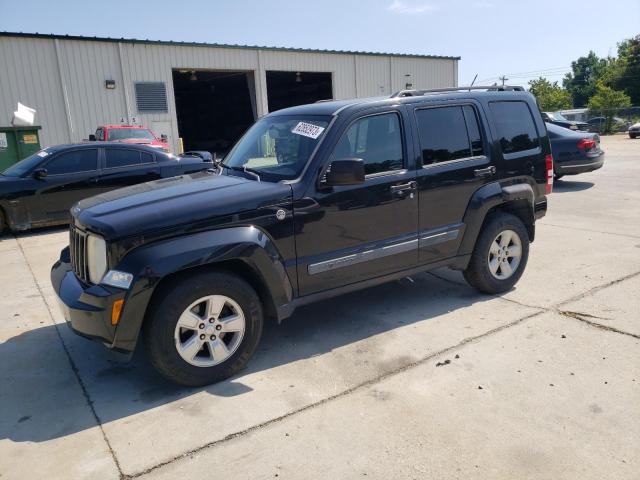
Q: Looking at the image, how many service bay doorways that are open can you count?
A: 2